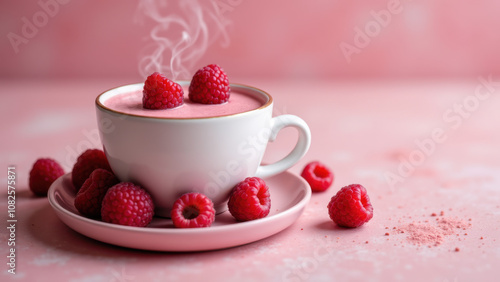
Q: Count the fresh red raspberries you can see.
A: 10